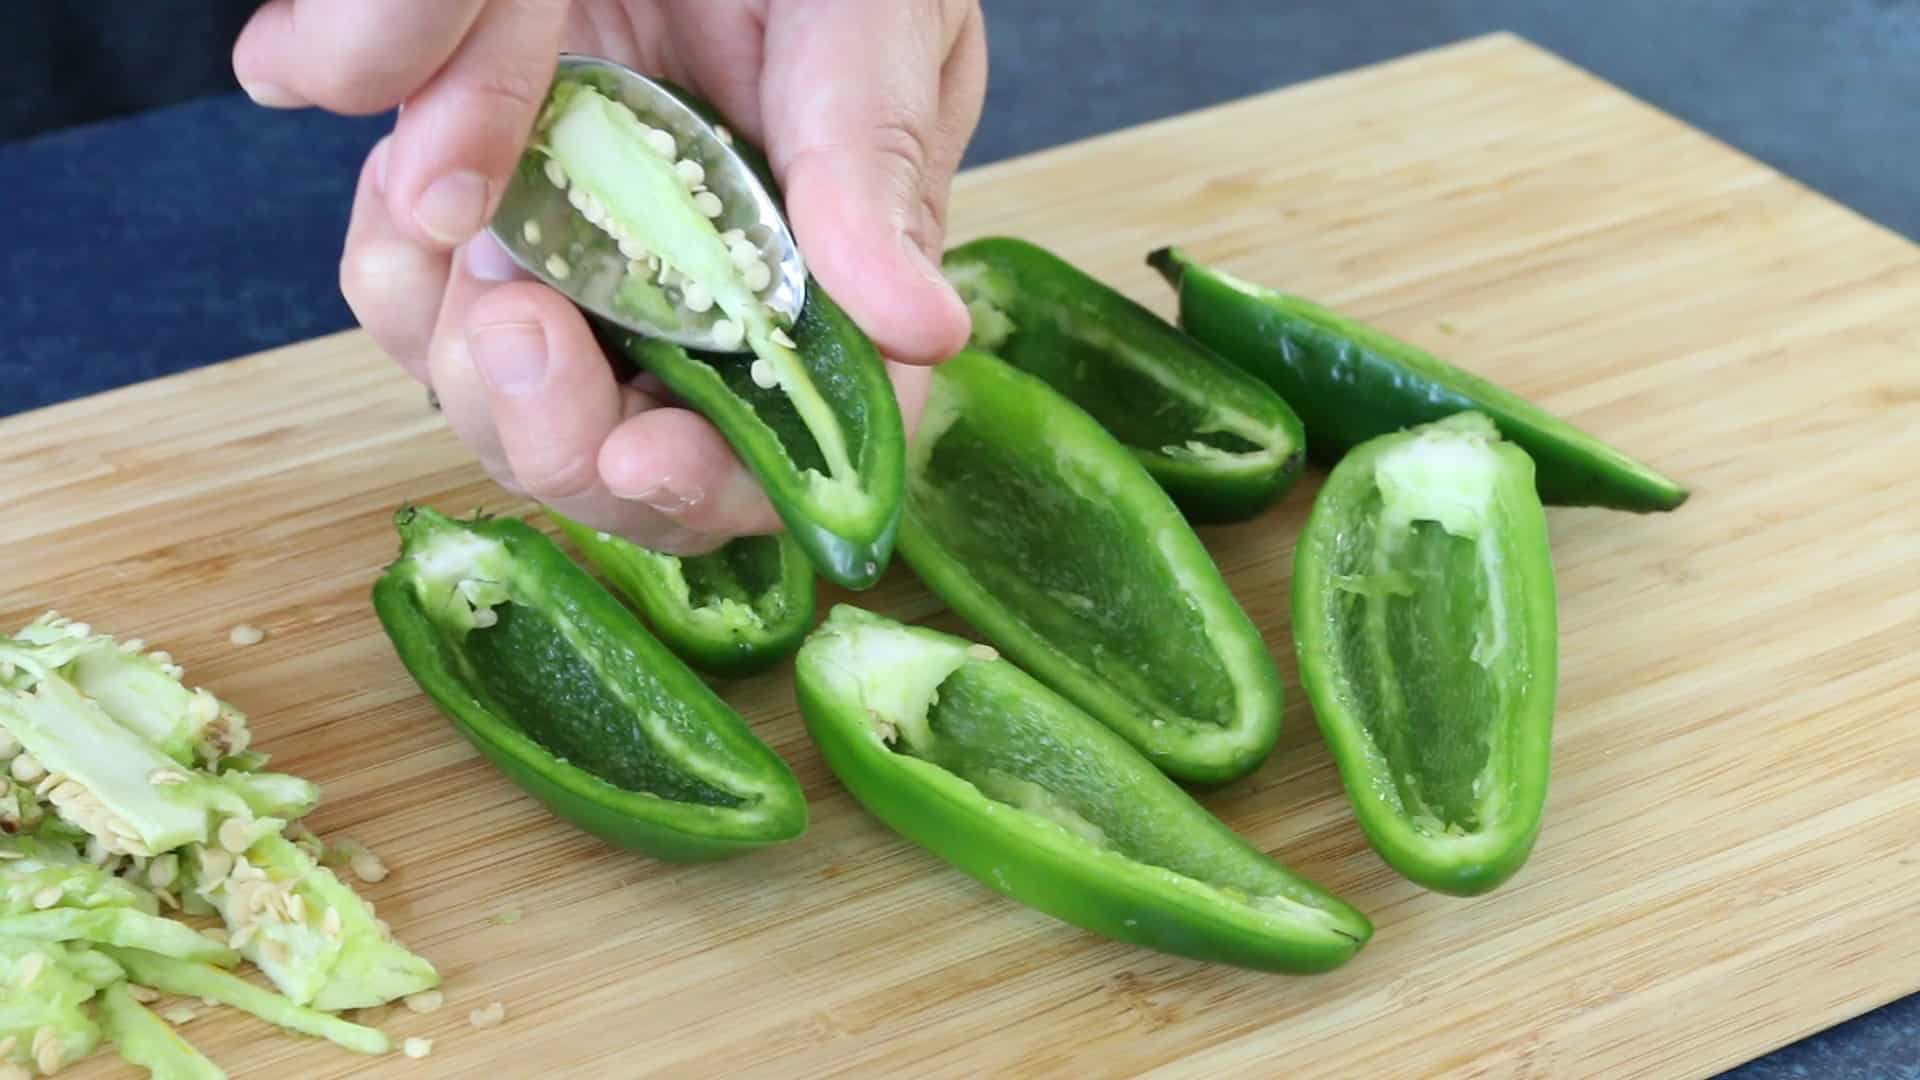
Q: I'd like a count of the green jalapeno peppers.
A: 8